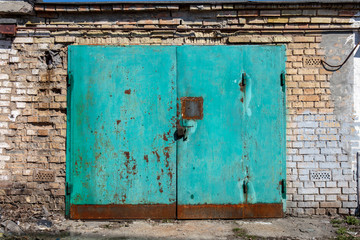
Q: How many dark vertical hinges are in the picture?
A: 6